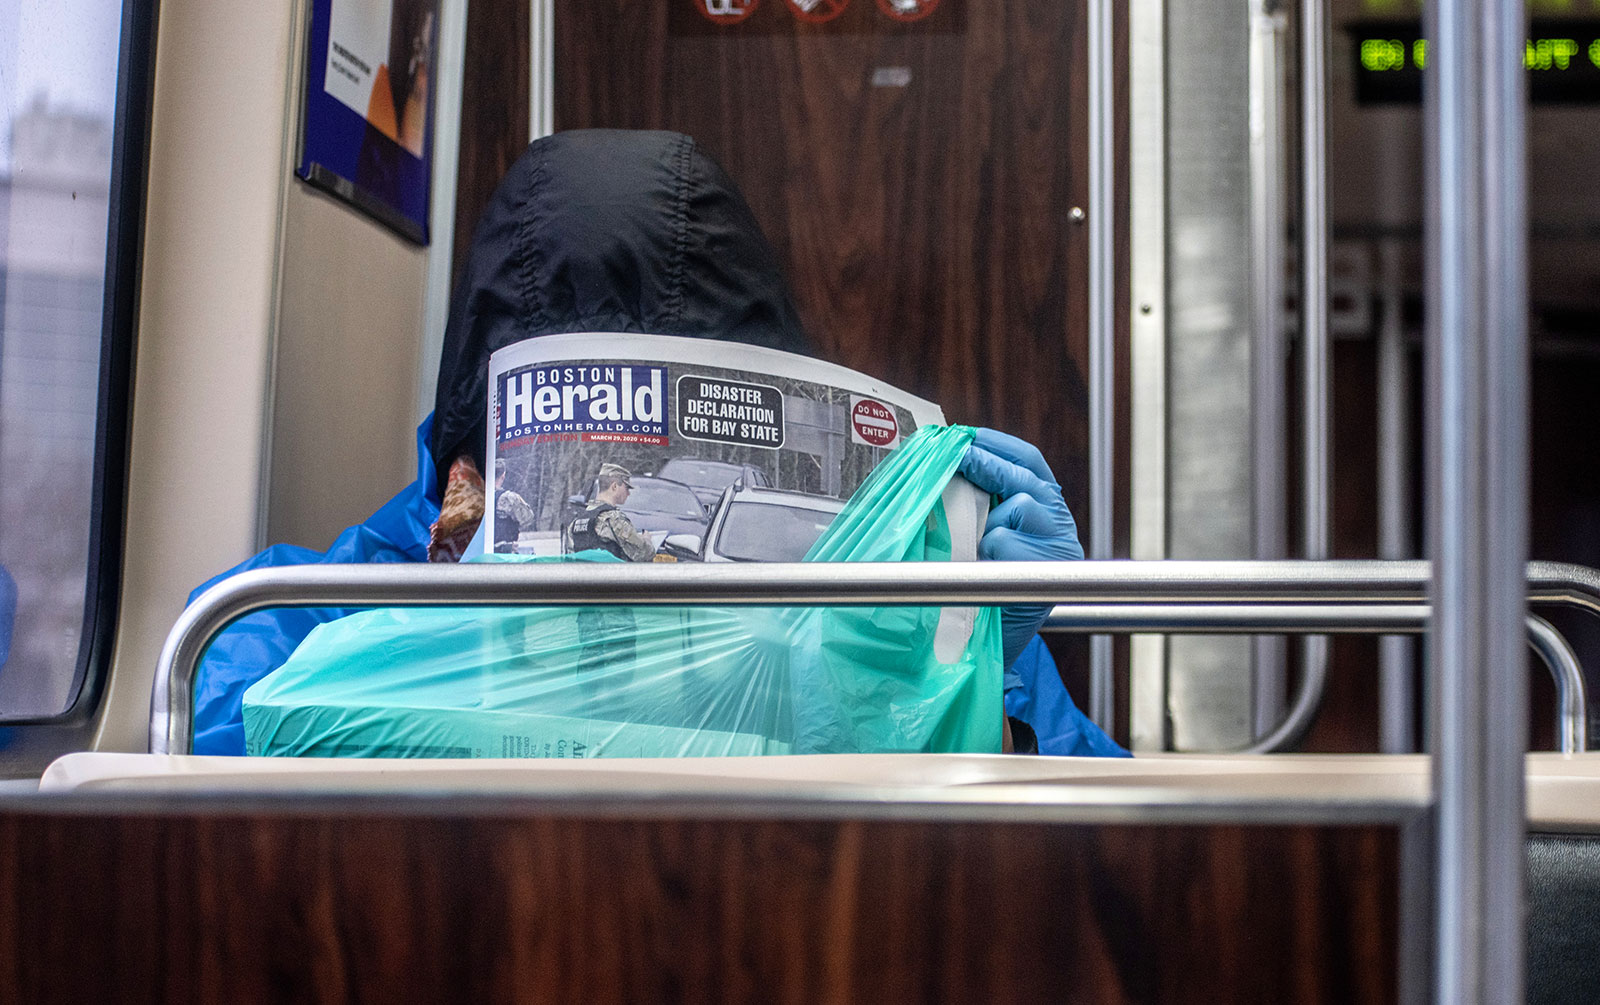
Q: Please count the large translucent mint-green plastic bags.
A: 1